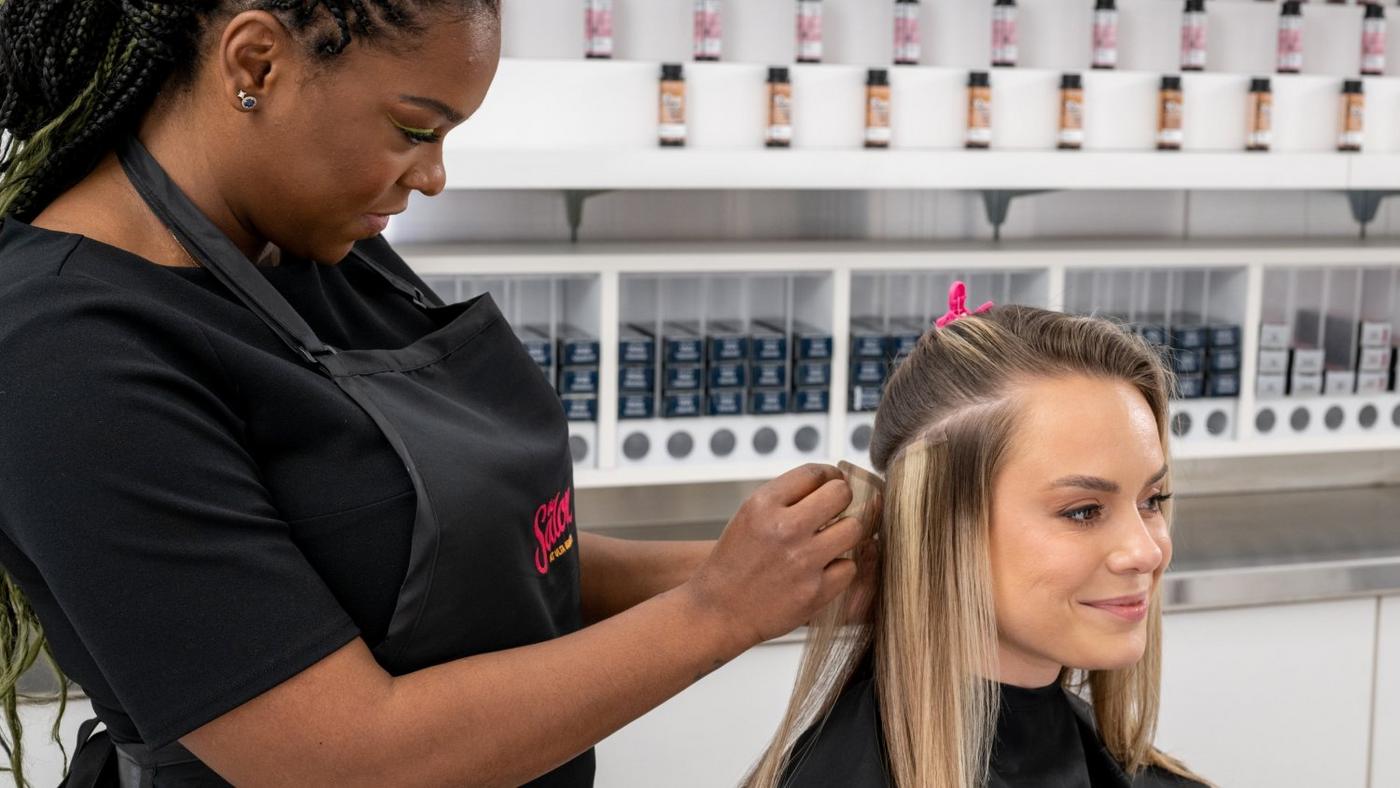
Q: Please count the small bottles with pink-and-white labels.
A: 9